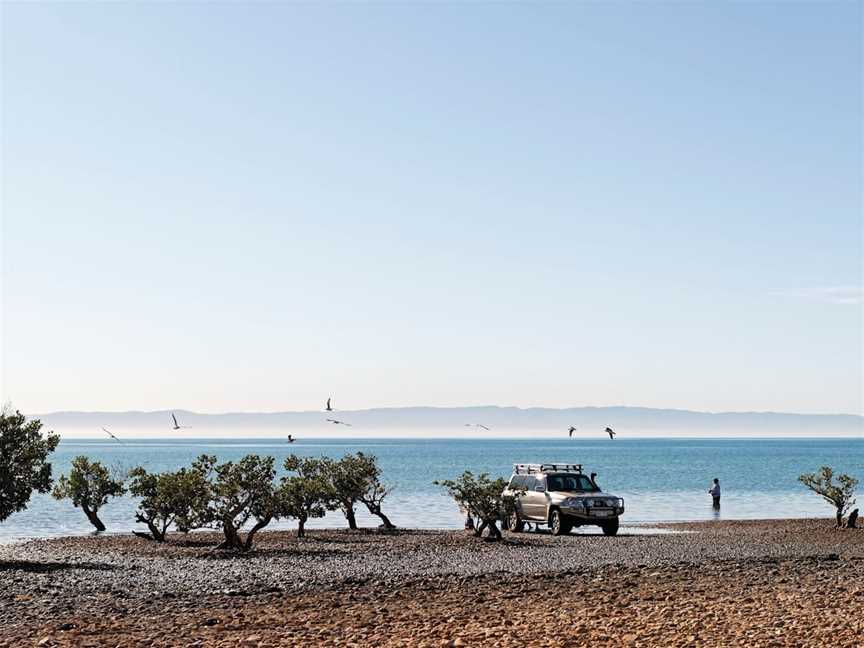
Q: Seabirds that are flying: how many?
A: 8